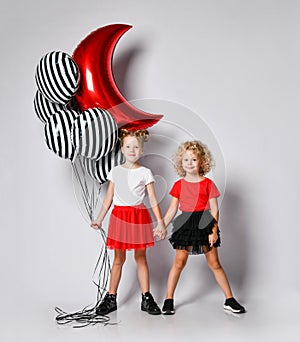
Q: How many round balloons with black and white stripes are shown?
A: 5